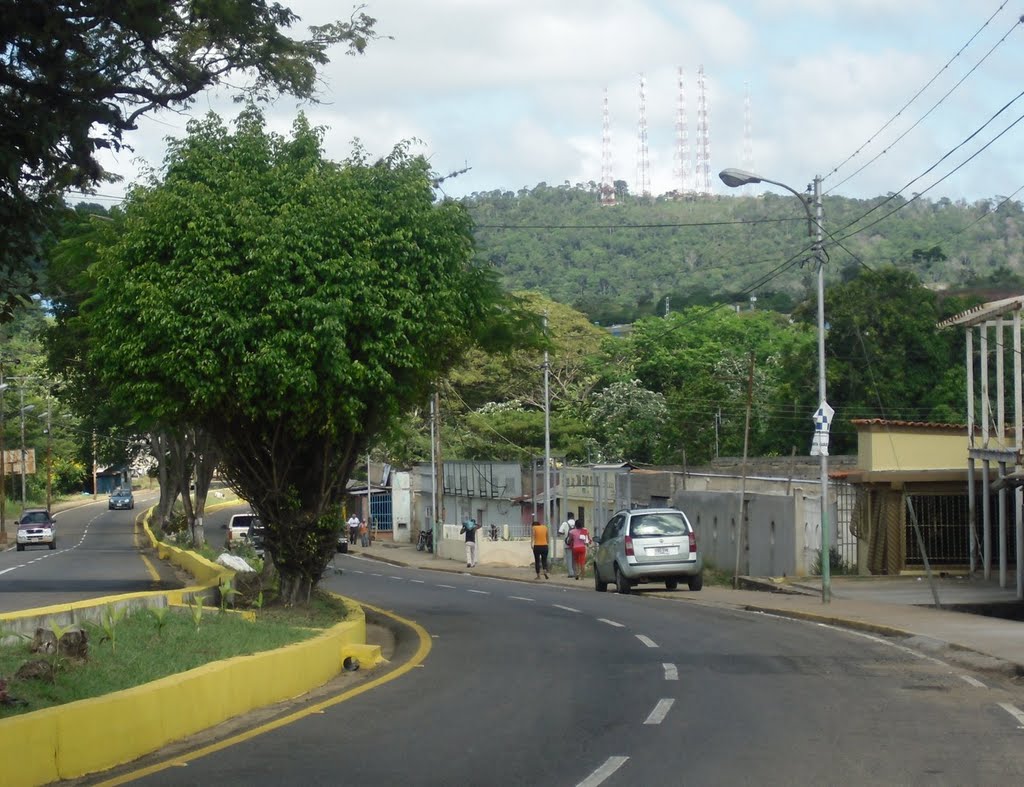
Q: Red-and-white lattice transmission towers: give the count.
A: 5